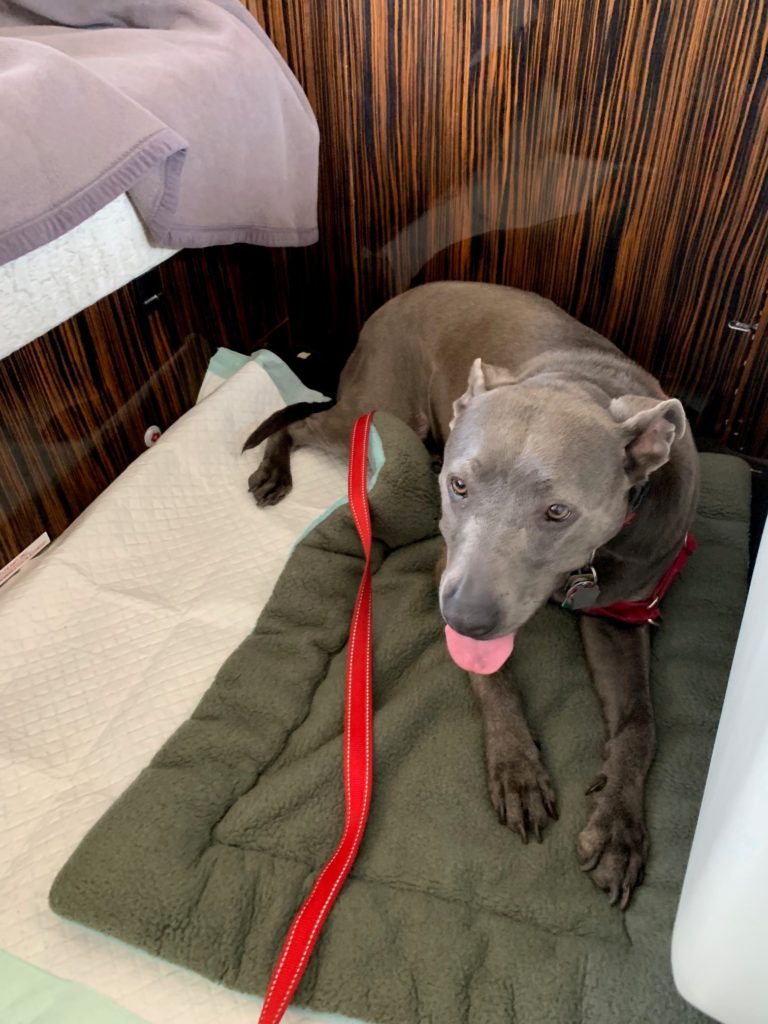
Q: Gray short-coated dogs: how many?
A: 1